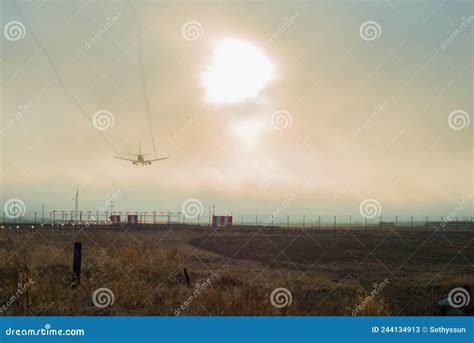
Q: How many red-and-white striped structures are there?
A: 3